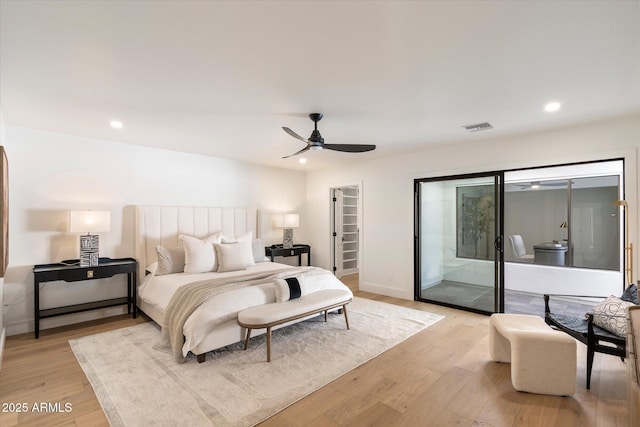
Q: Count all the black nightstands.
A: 2